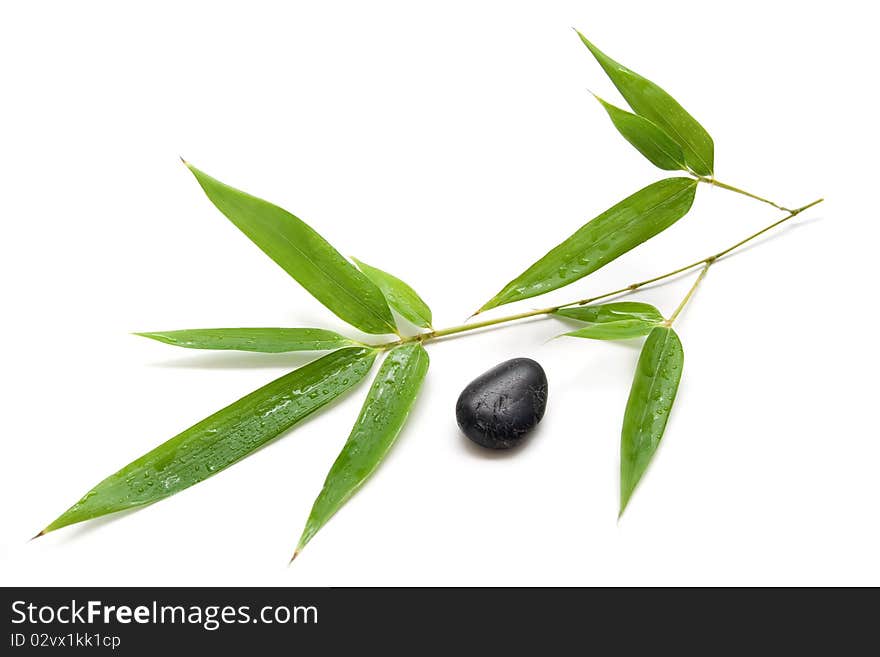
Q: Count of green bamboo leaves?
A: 11